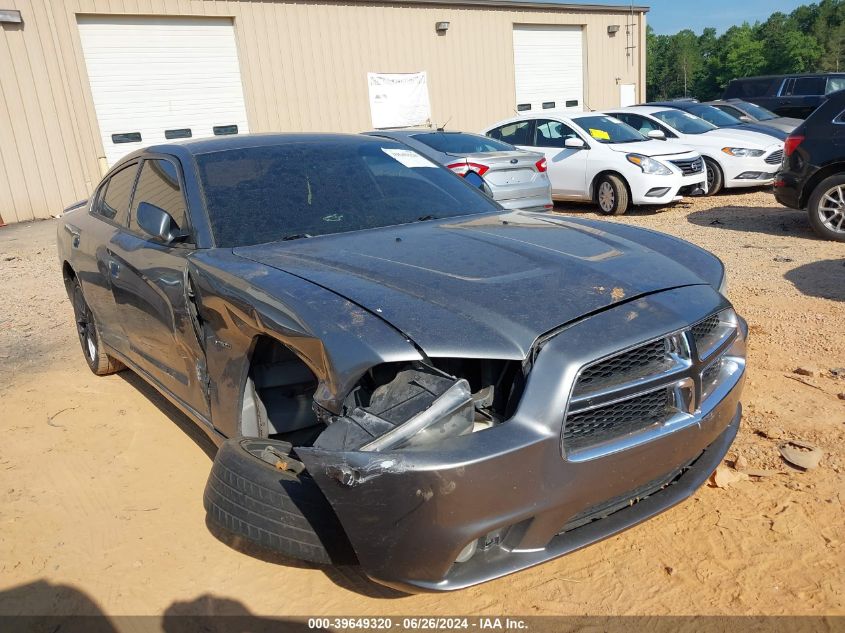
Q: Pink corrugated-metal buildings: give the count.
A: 0